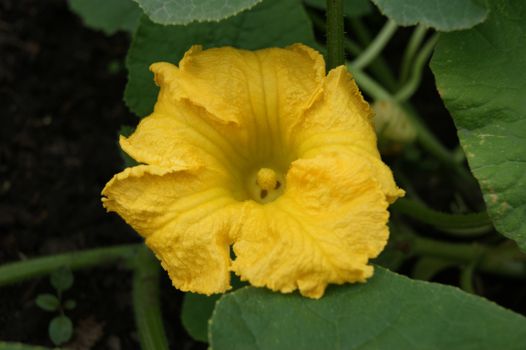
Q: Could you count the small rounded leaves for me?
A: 4